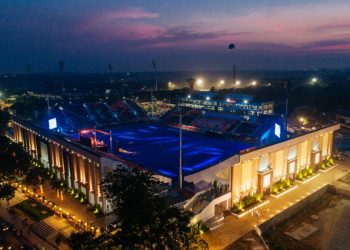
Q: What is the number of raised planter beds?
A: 4